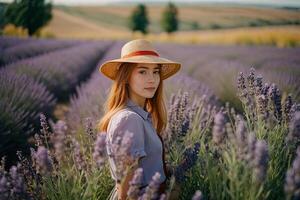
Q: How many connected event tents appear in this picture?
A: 0